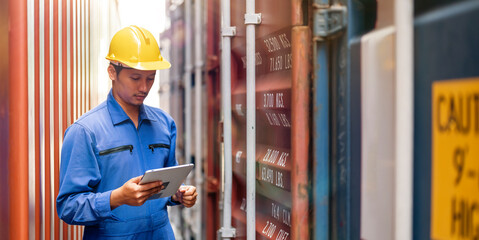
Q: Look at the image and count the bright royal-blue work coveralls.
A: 1